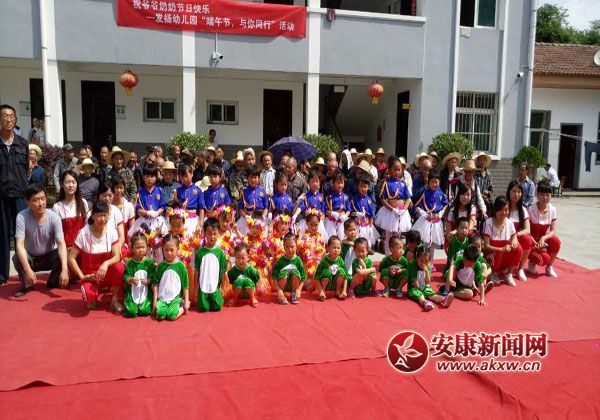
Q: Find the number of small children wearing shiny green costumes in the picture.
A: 14